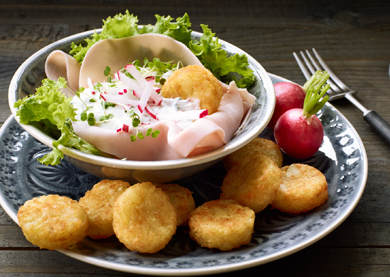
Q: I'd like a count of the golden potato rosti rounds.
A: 9